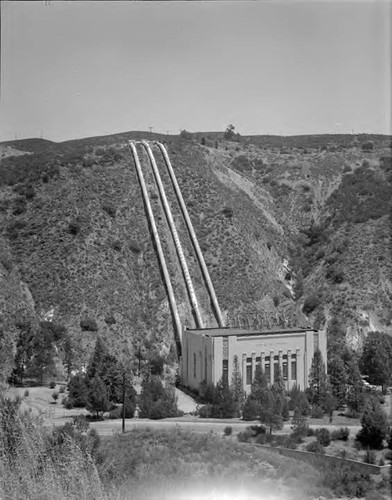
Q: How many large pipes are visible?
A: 3